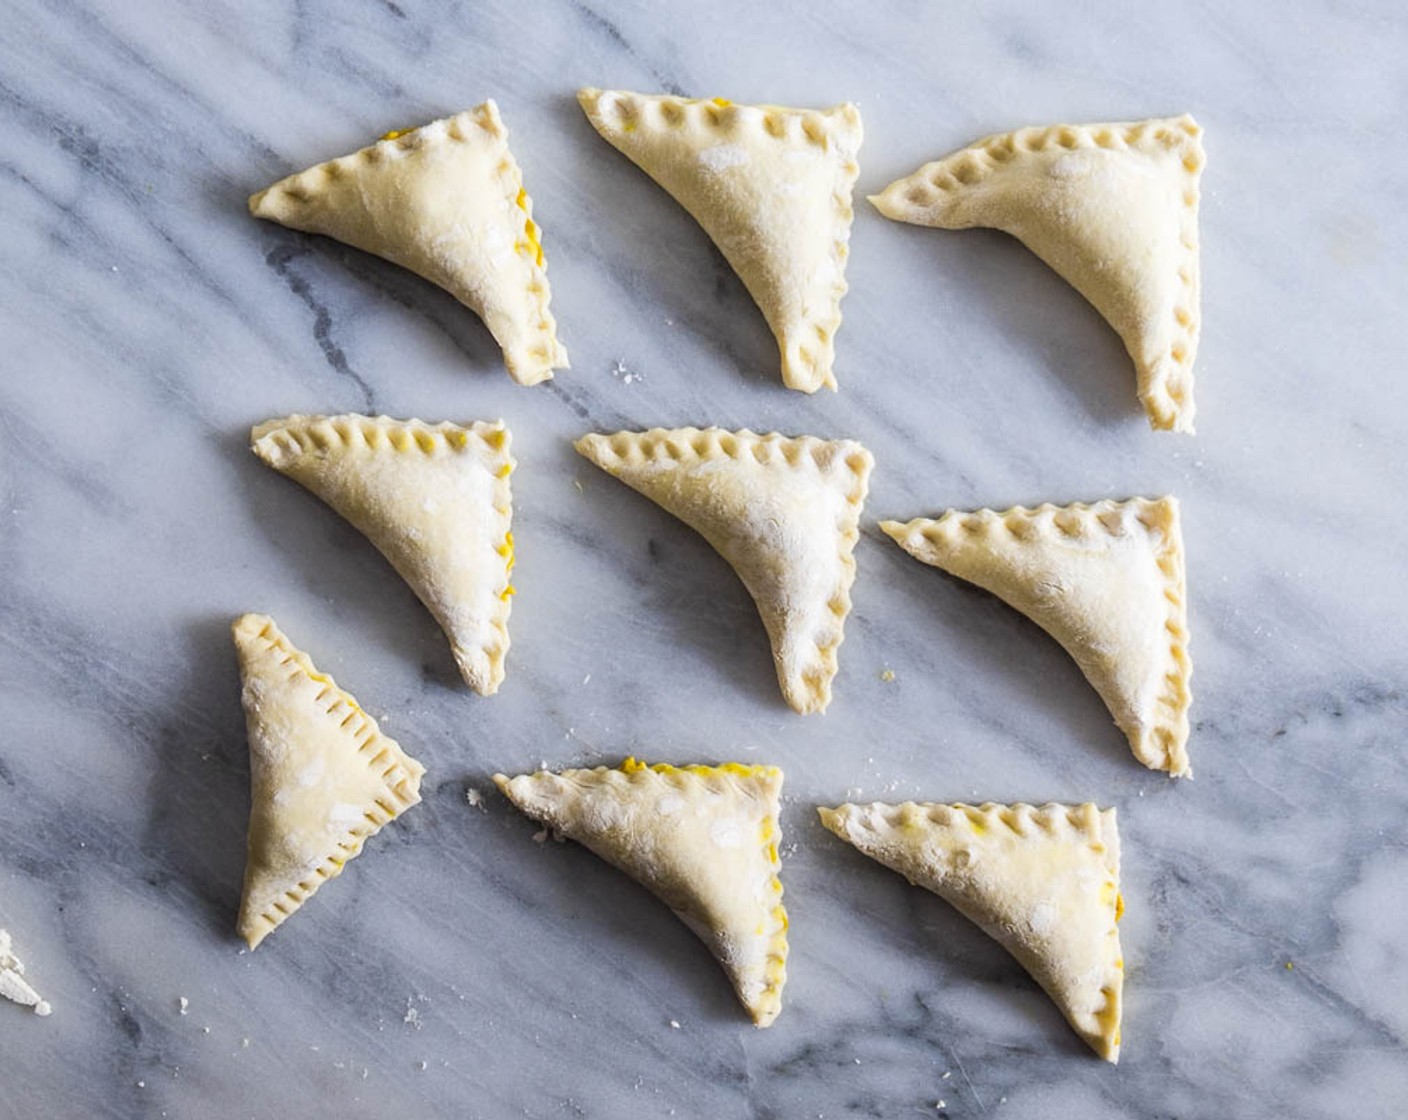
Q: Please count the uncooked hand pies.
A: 9